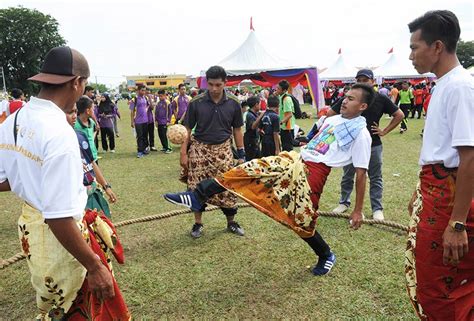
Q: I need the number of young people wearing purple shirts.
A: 5